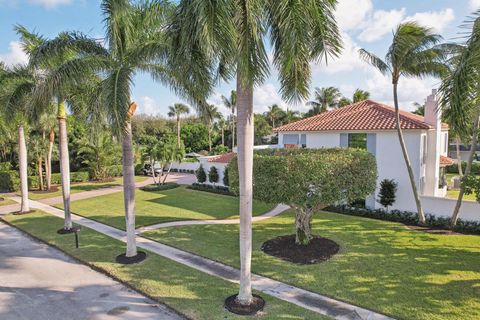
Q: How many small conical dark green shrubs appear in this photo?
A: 4